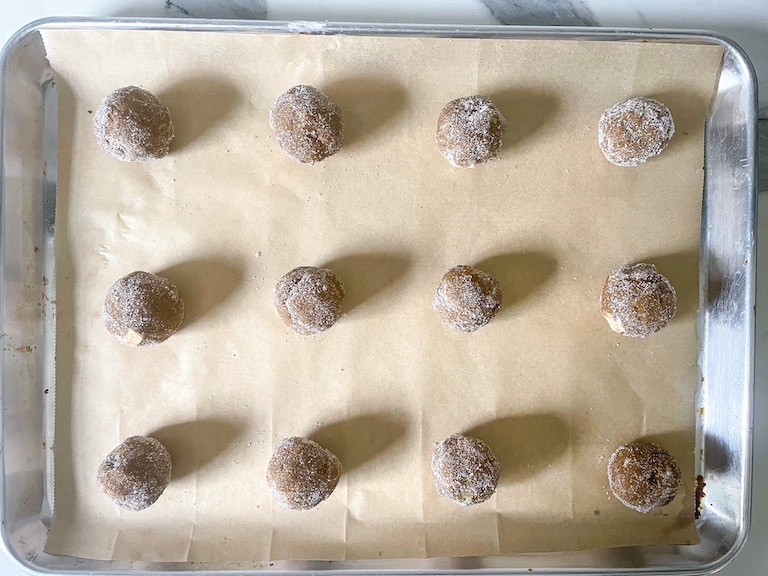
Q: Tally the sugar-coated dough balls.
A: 12